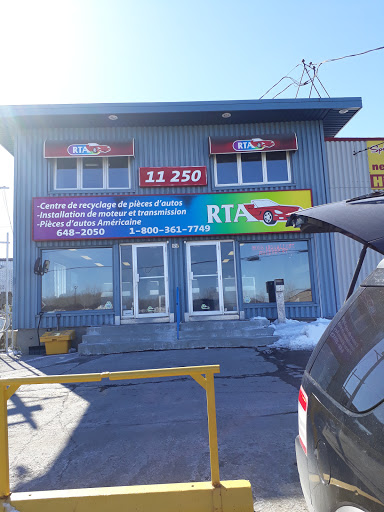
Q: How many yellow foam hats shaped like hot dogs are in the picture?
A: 0